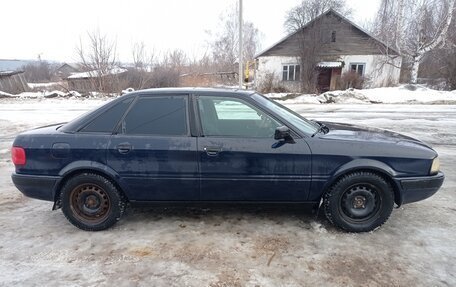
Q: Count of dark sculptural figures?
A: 0